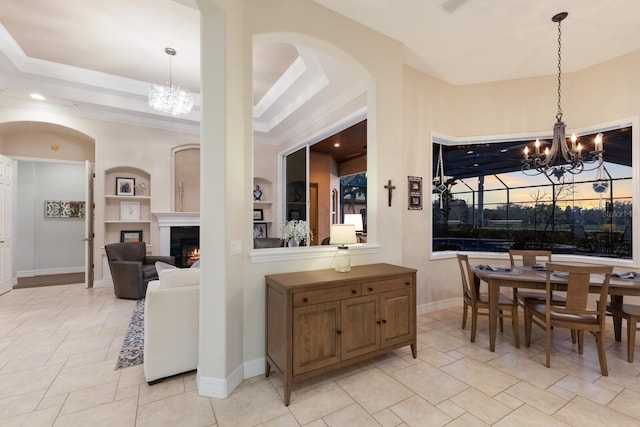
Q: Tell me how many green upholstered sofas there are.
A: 0